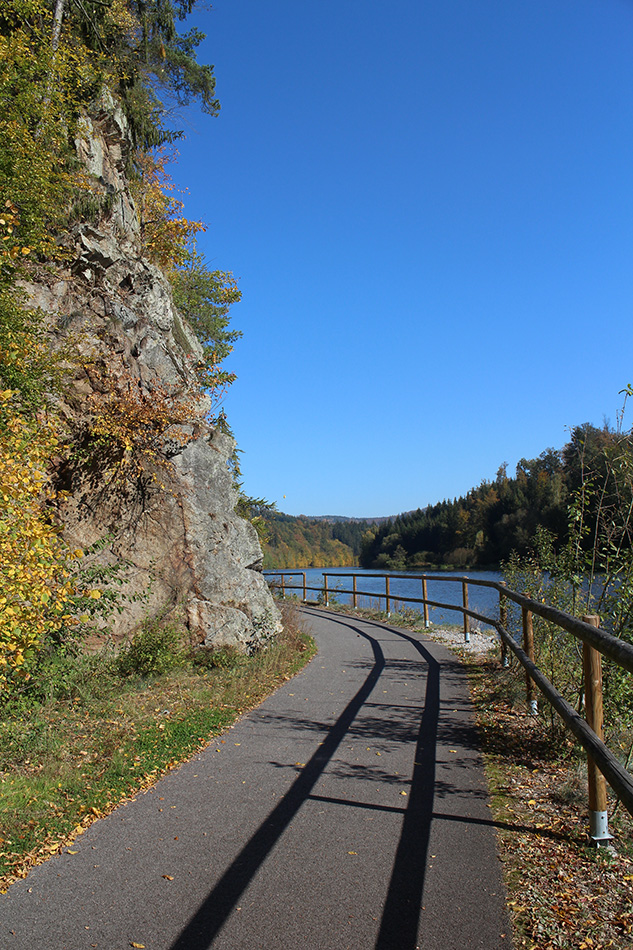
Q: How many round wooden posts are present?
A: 10